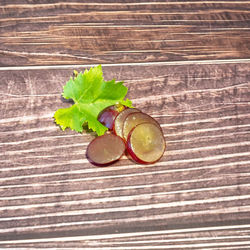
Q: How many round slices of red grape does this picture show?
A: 4